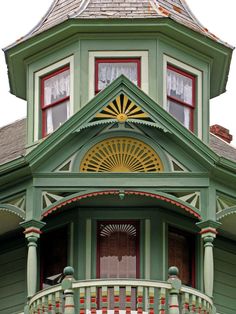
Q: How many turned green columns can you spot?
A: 2